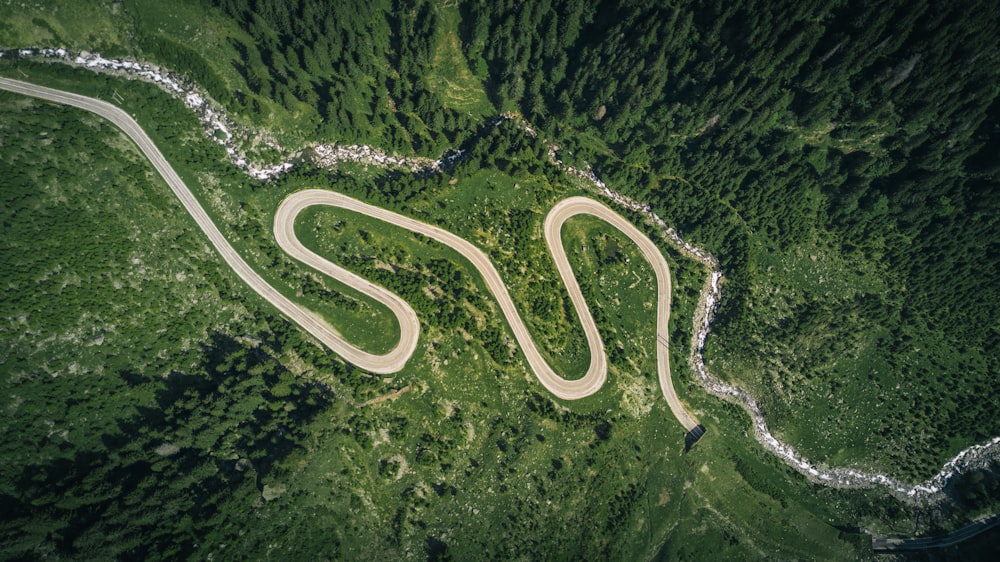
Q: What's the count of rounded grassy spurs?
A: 4